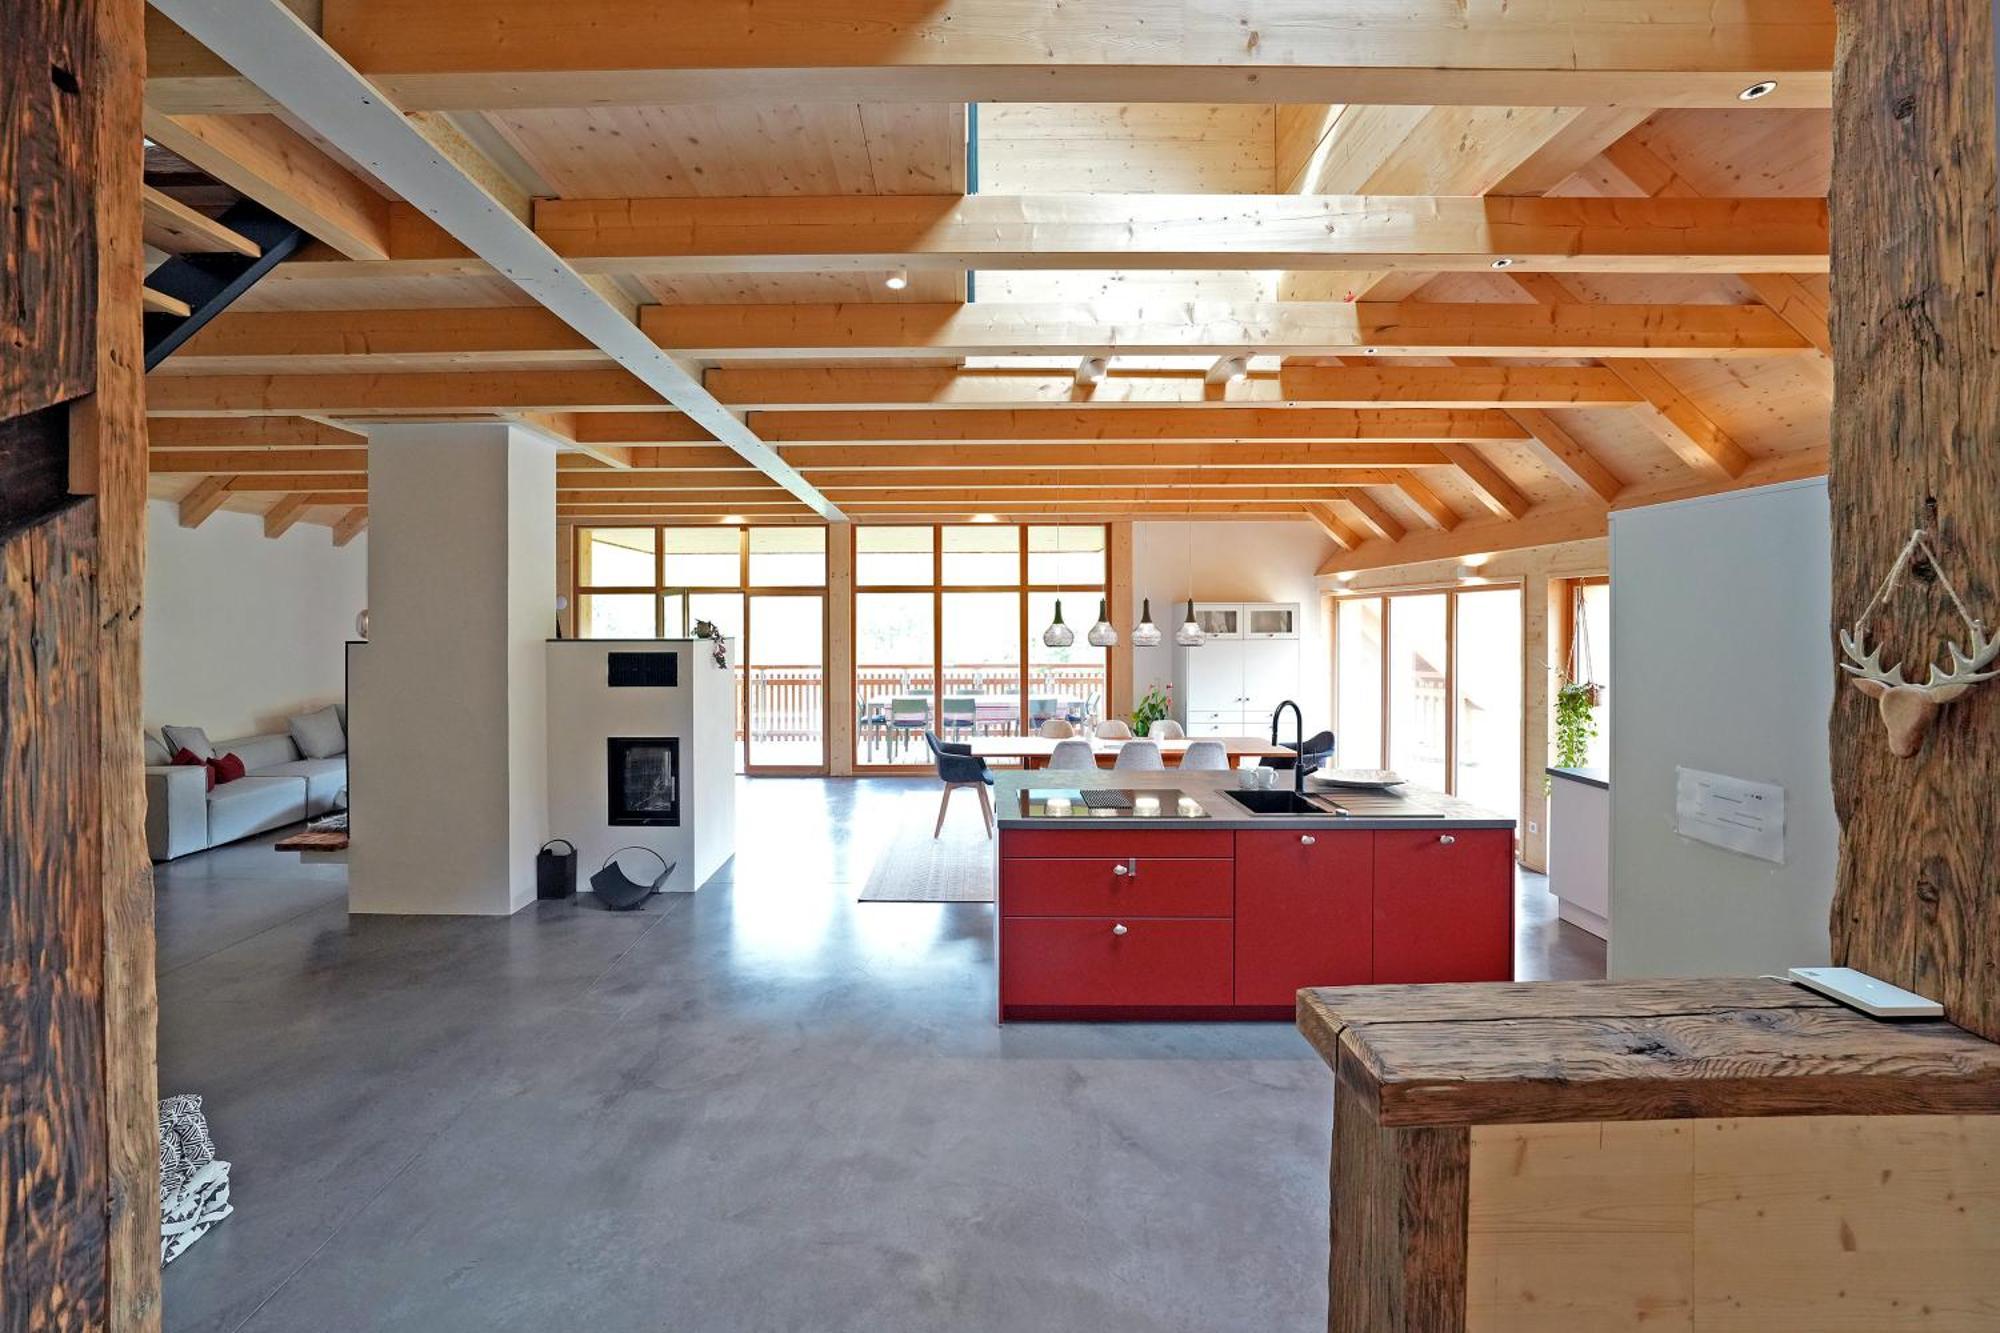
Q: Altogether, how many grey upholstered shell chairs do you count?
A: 6